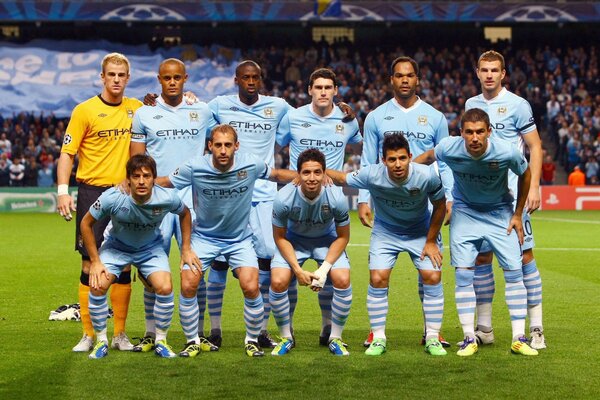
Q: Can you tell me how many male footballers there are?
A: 11